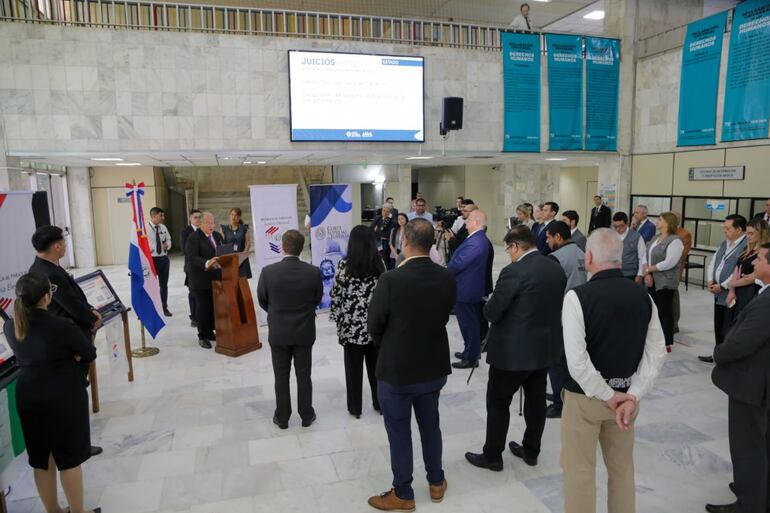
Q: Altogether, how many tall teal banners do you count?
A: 5